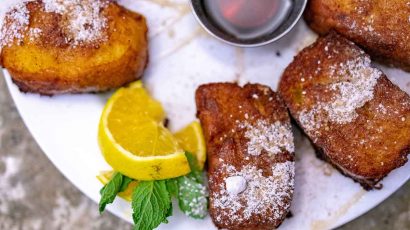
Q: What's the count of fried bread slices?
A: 4